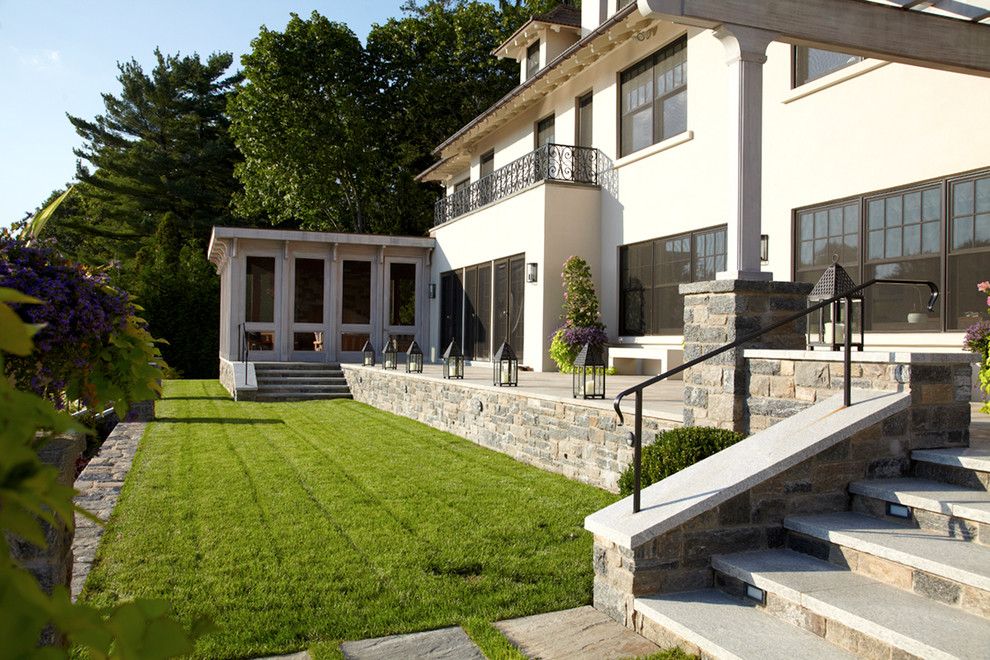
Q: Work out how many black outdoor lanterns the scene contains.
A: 7